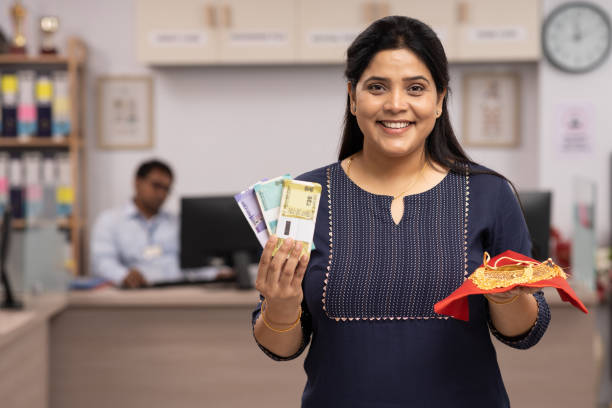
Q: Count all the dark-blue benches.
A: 0